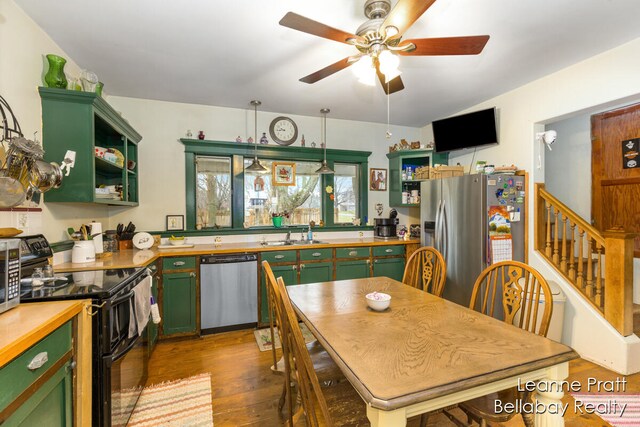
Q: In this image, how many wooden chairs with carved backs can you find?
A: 4